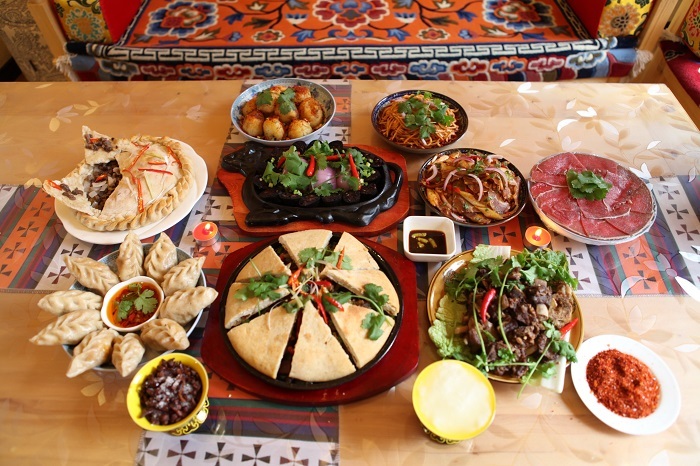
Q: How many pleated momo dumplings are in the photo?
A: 10